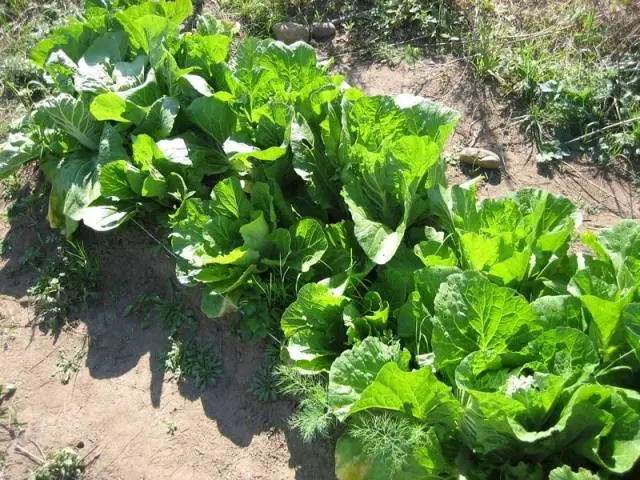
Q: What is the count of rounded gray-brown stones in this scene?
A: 3